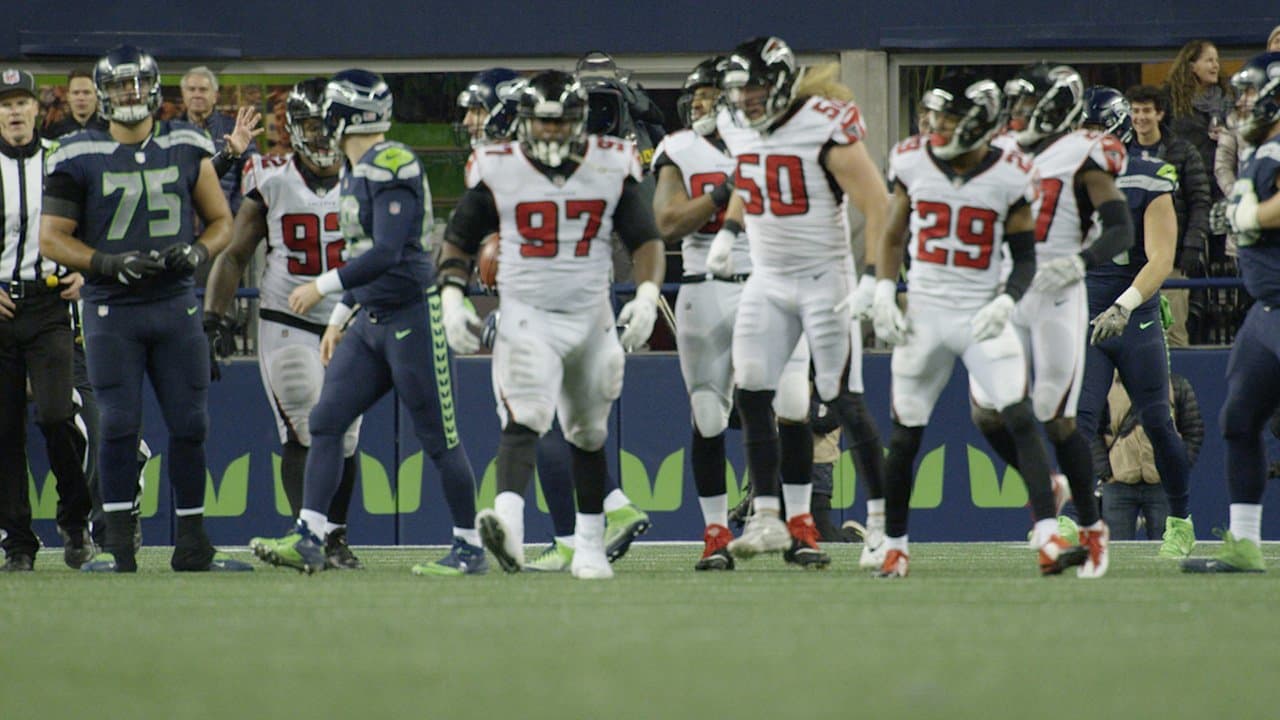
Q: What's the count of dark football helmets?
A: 11